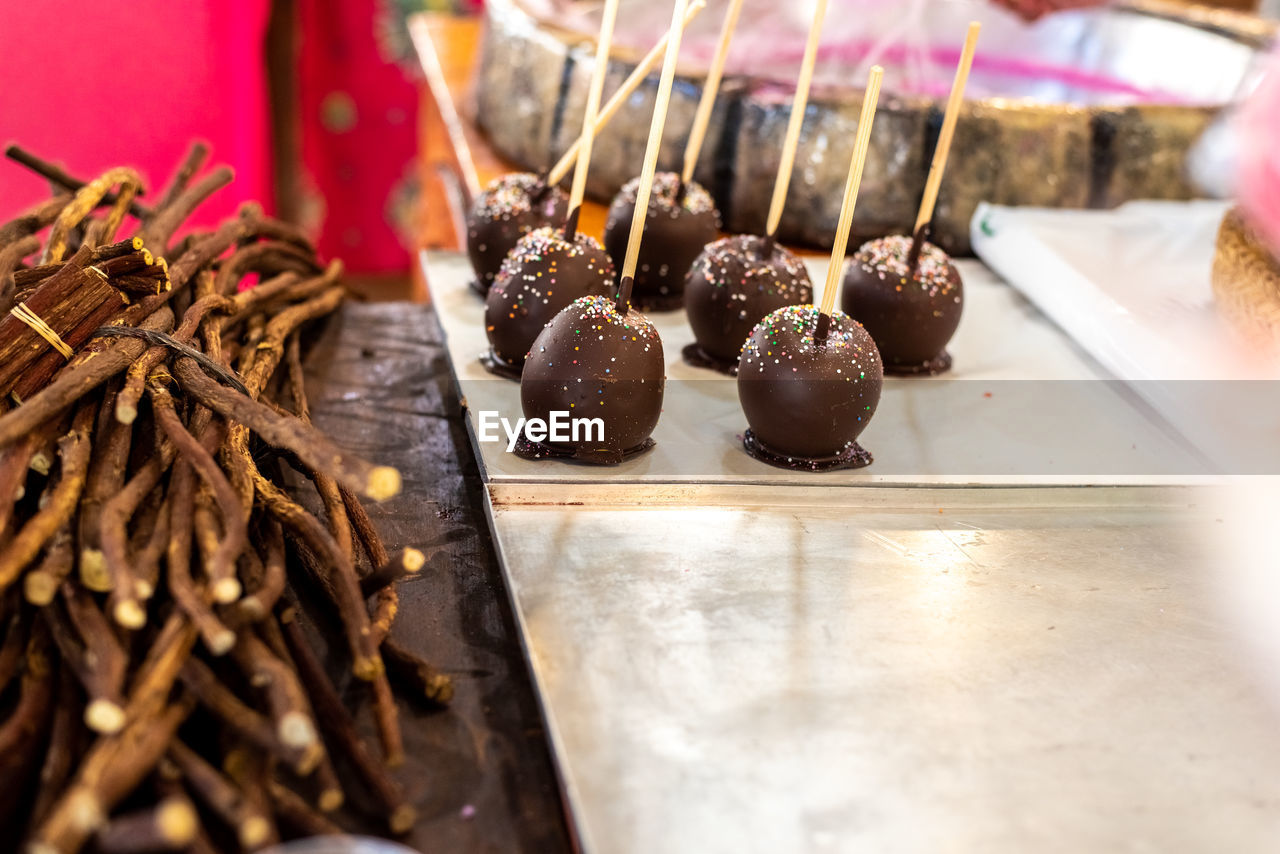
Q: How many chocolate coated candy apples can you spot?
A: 7